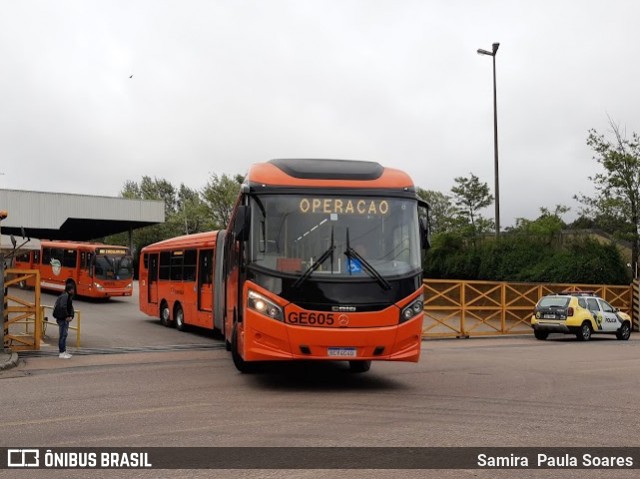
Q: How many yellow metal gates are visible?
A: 2